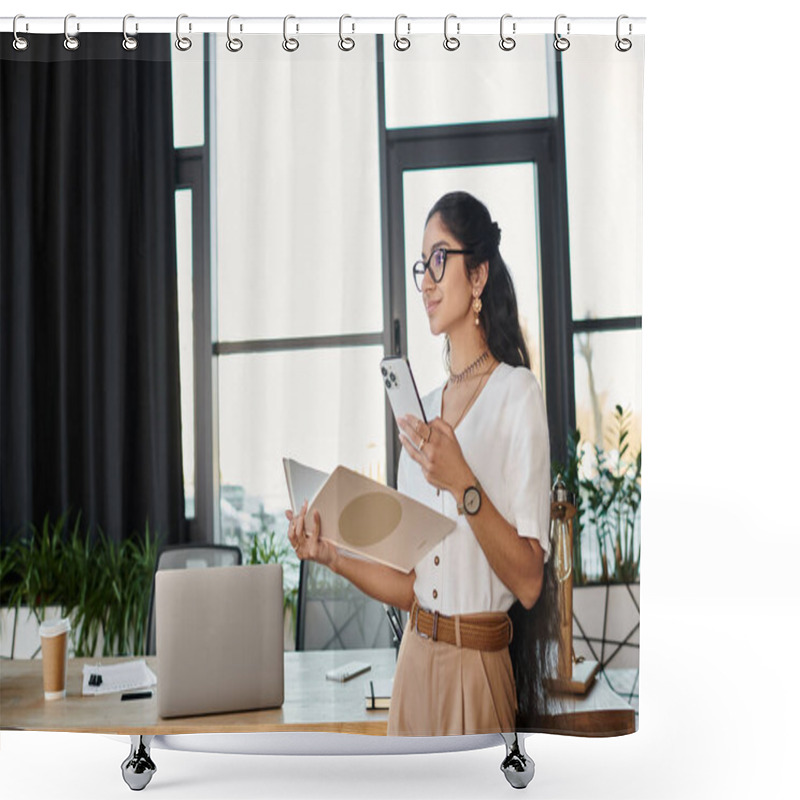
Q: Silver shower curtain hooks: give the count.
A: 12